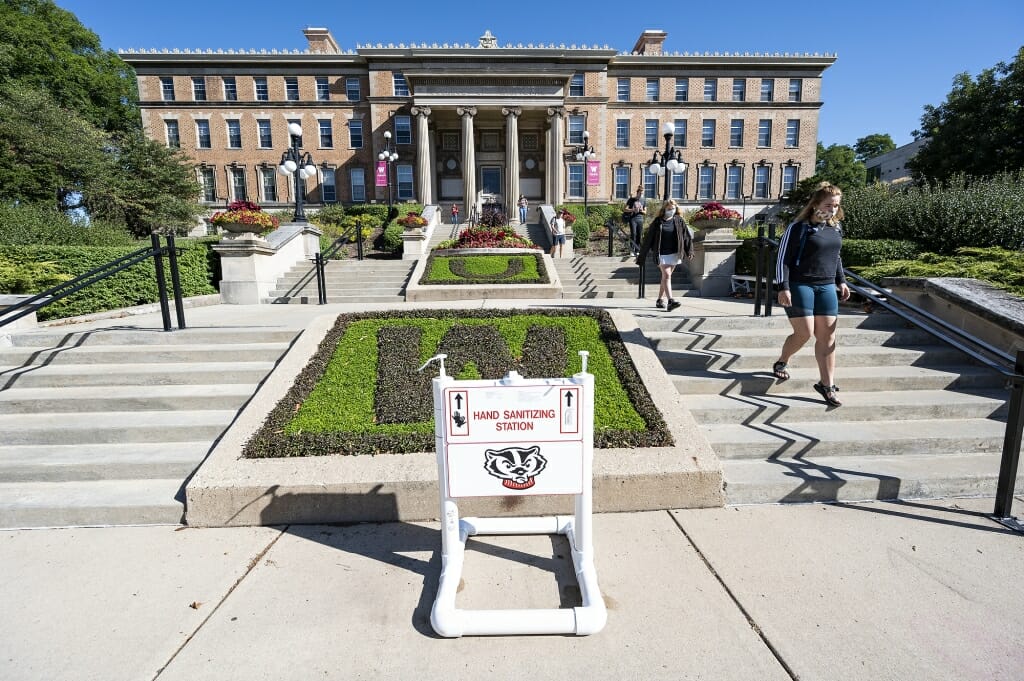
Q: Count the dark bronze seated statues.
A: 0